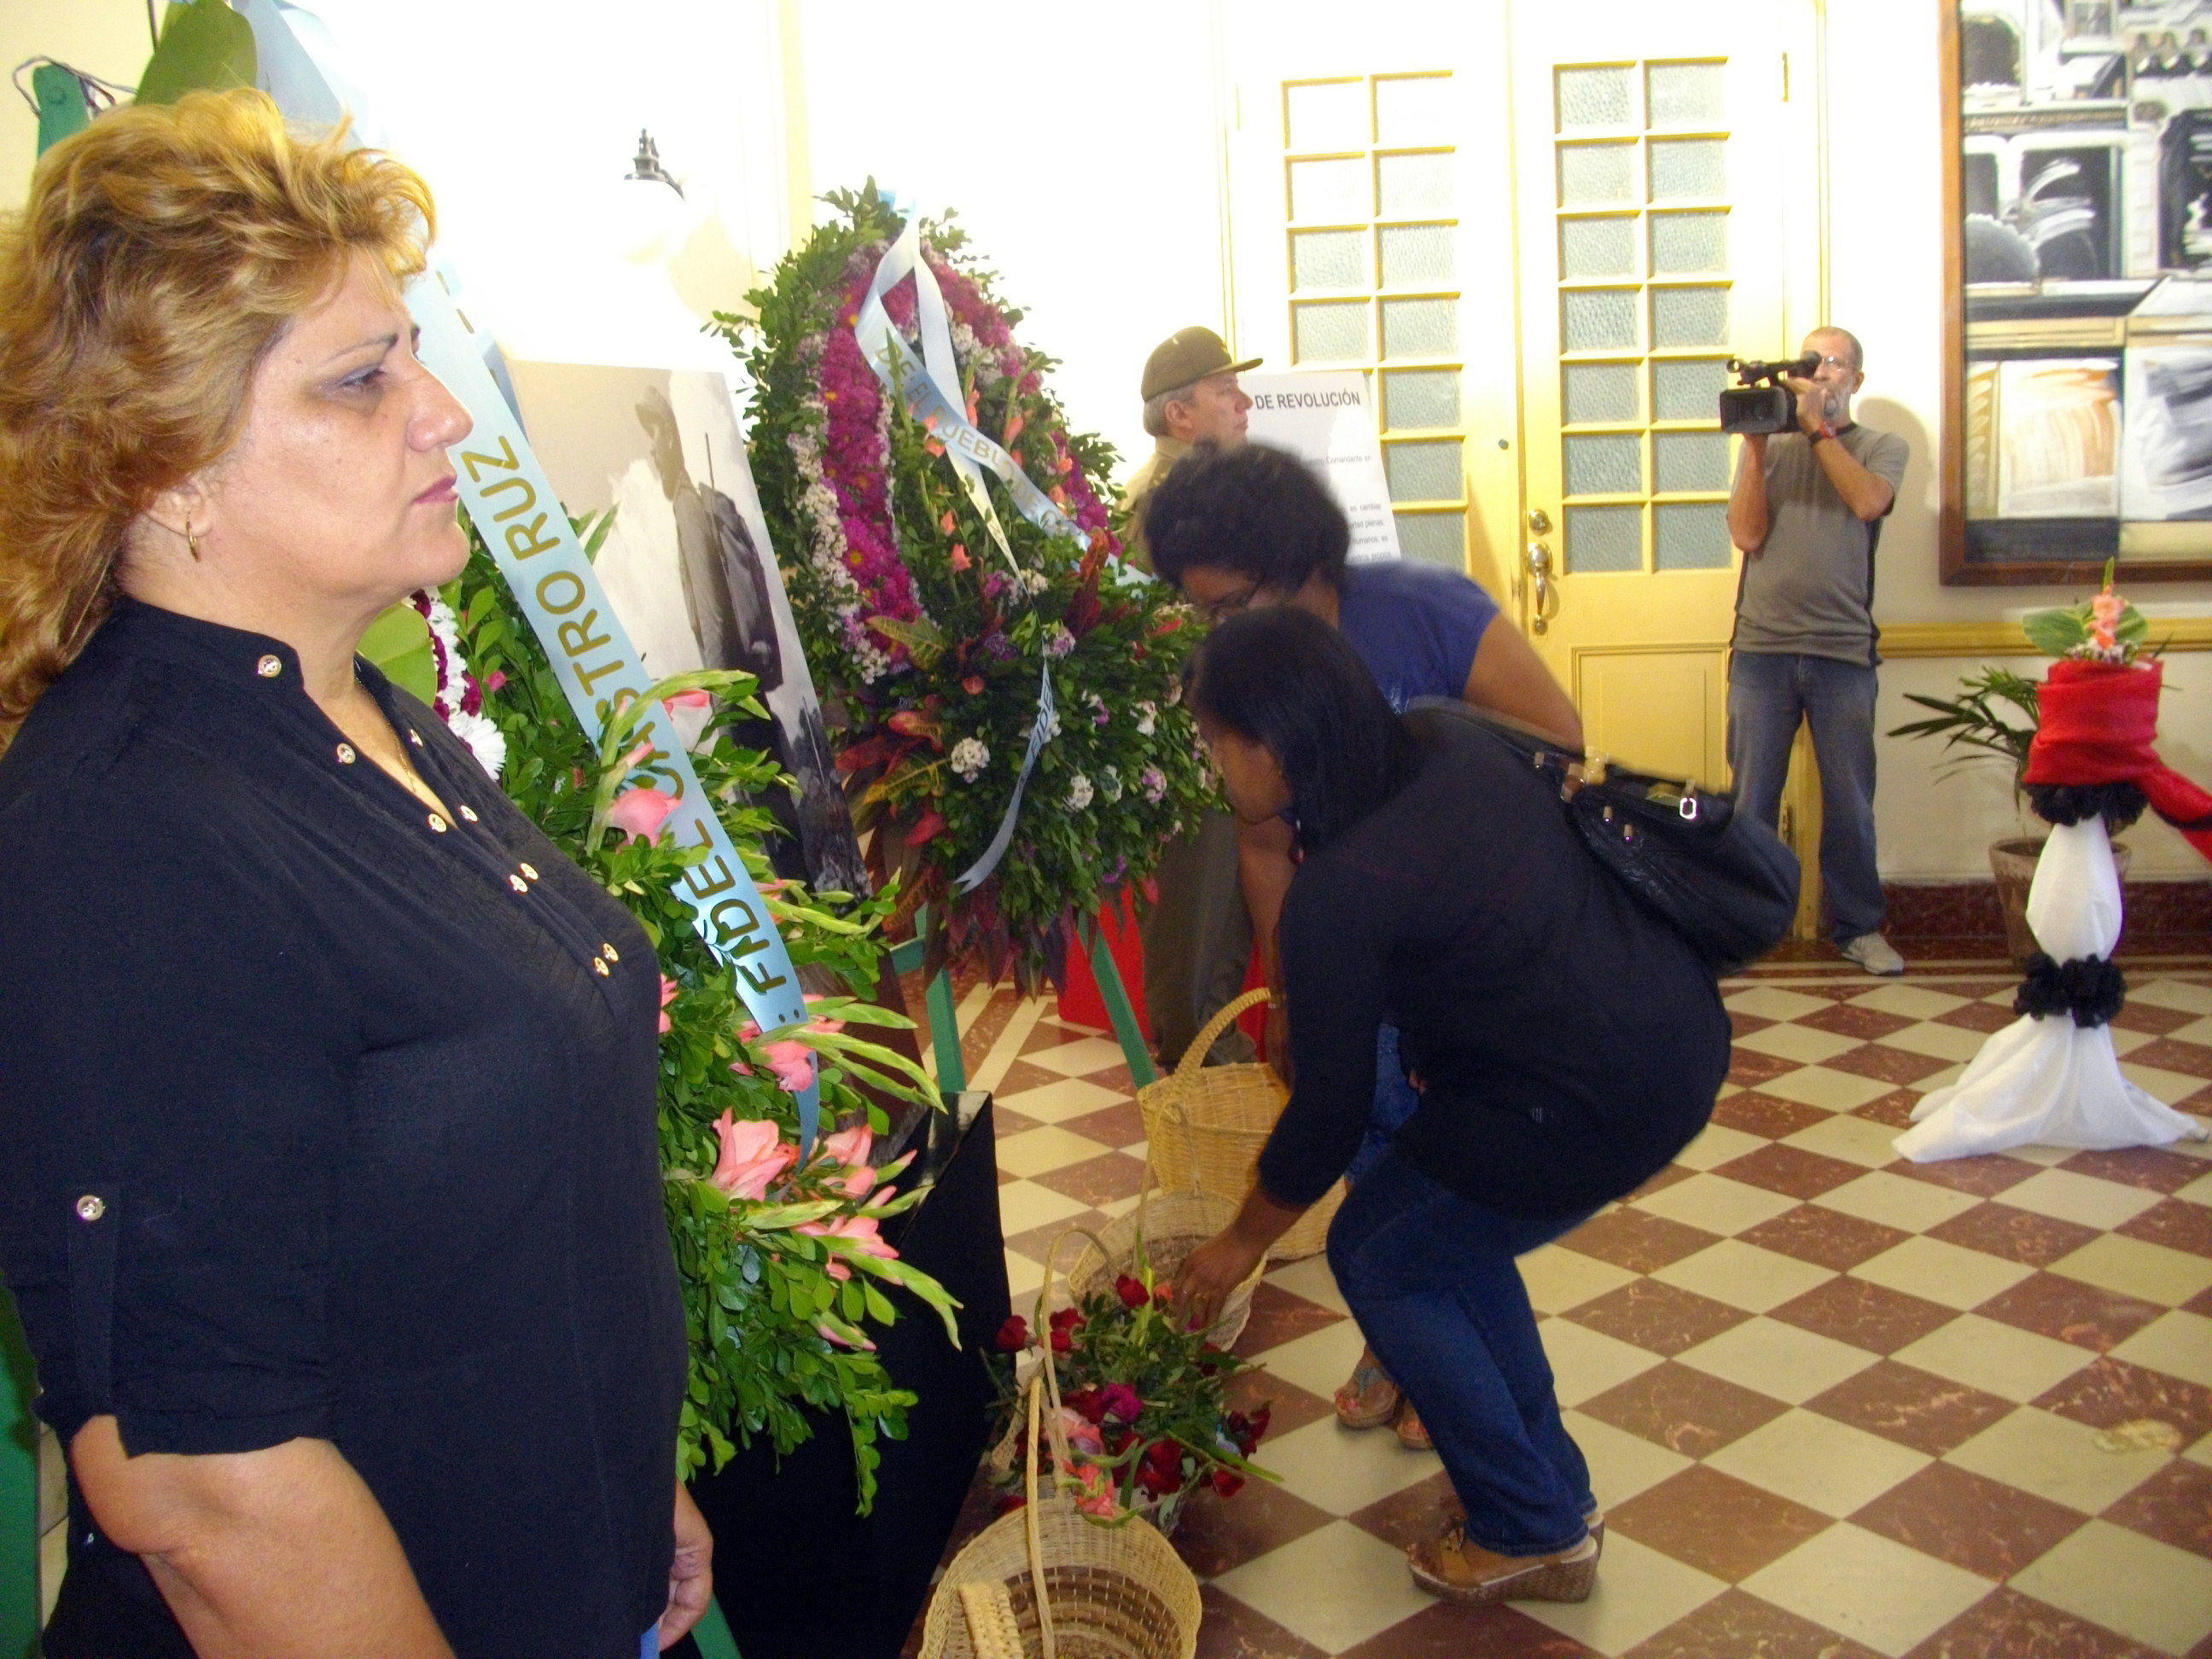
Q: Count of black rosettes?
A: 2